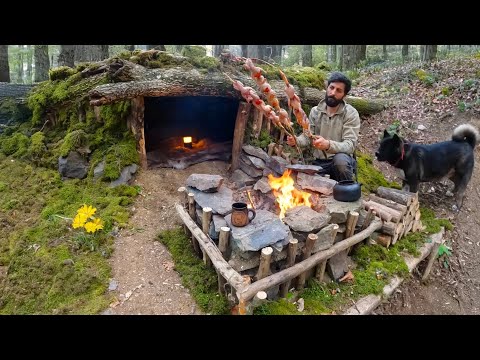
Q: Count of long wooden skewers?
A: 3